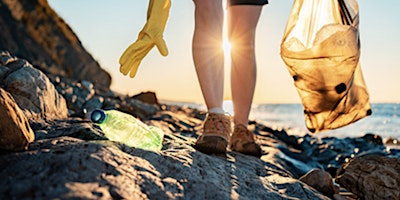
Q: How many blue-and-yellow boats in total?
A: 0